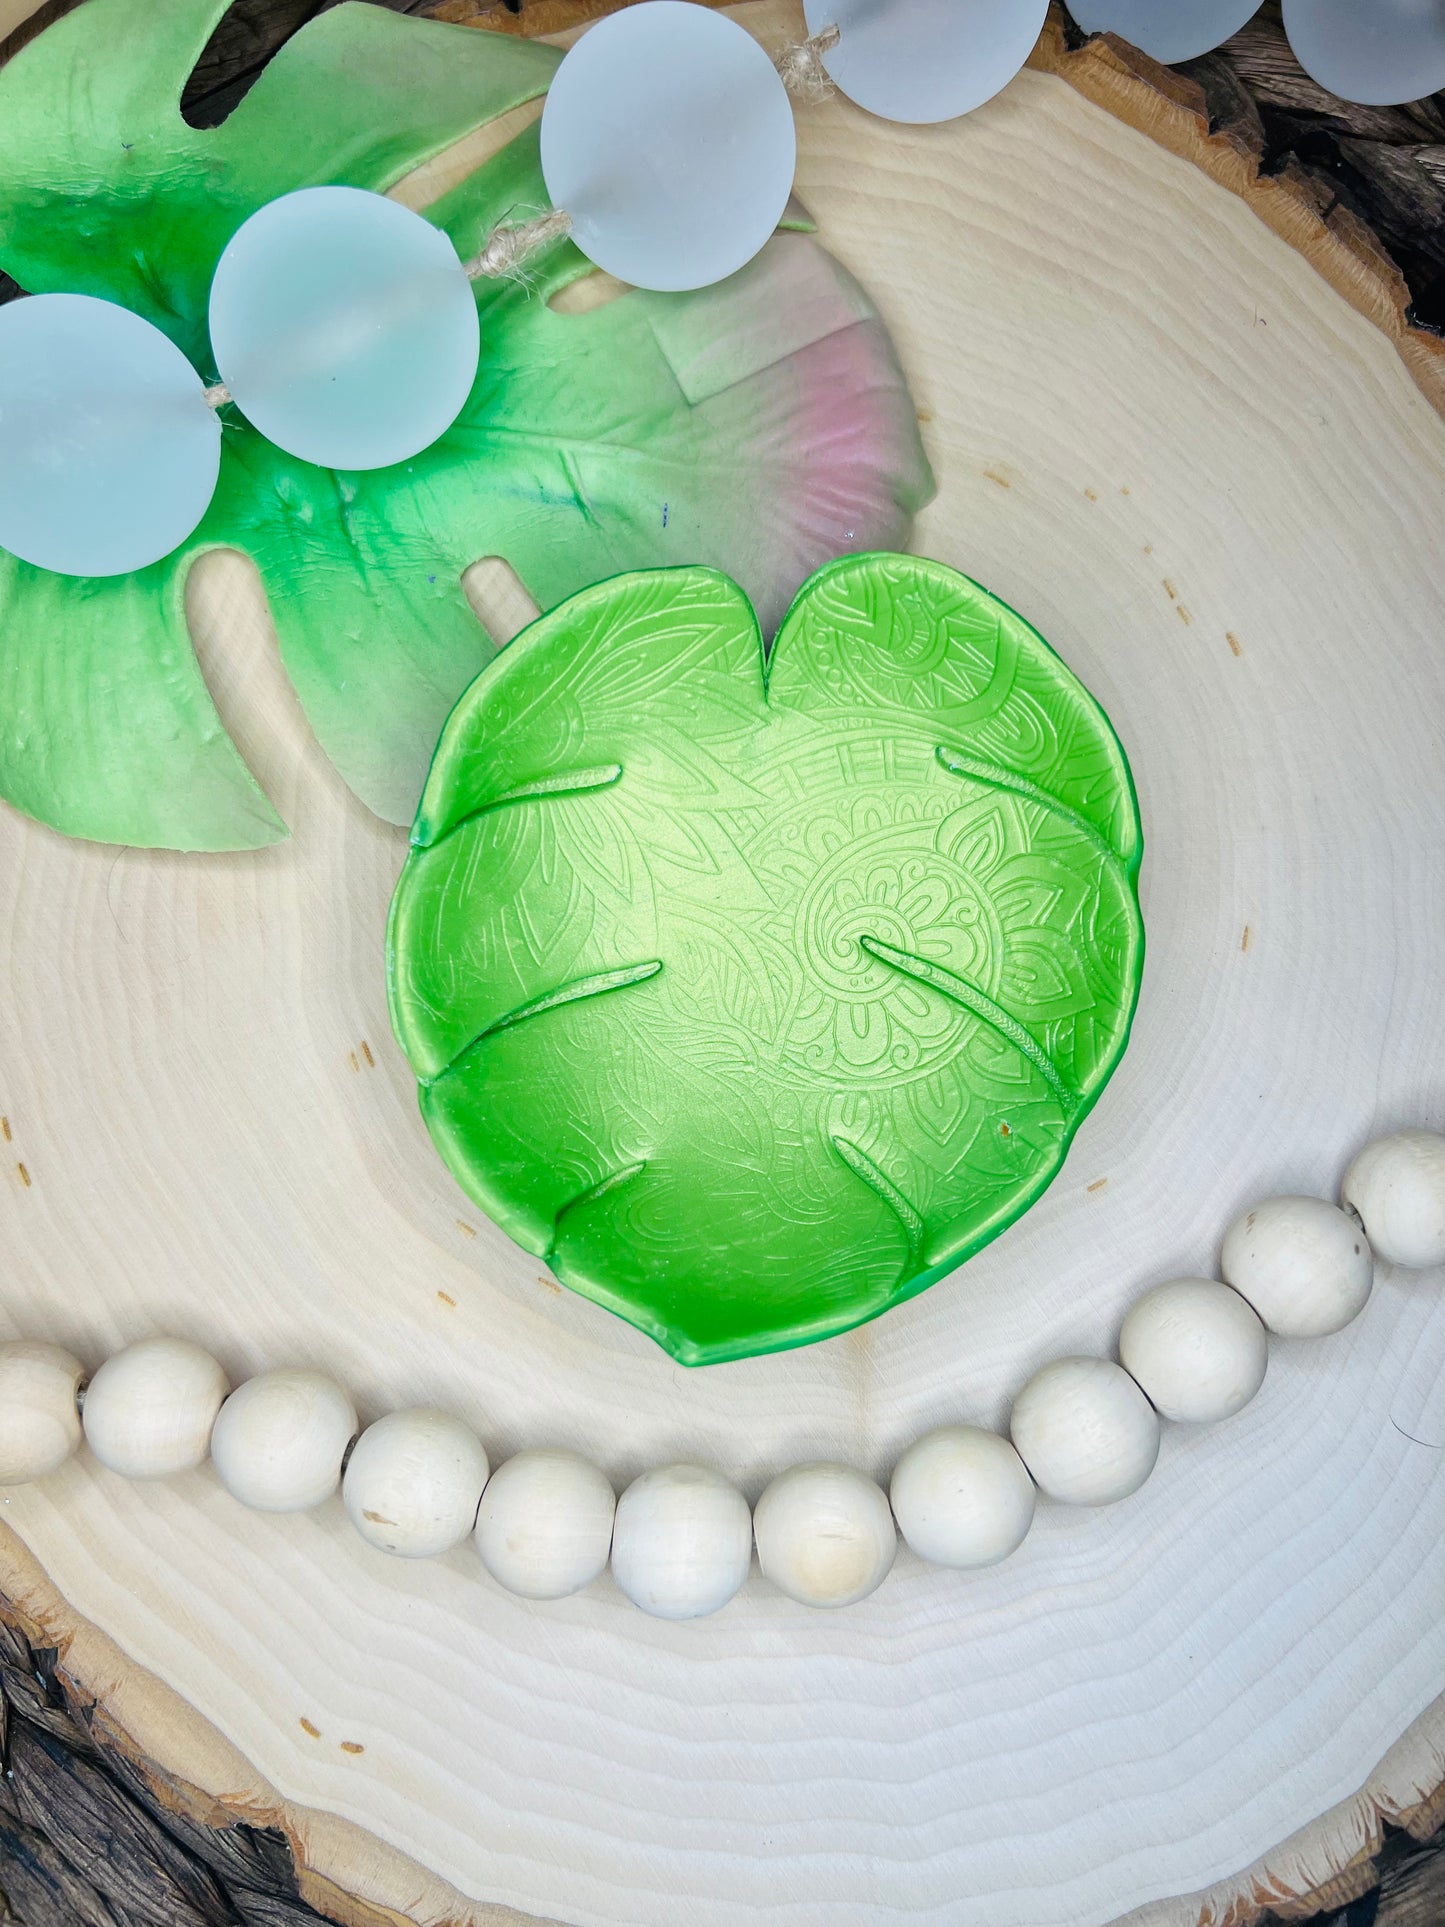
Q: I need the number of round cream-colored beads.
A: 12